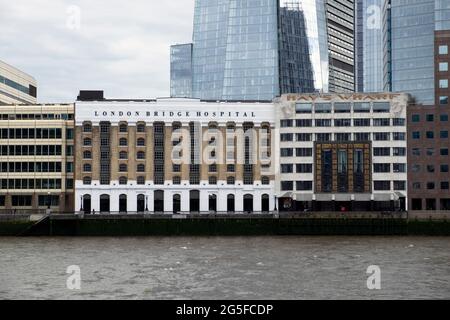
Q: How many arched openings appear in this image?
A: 11